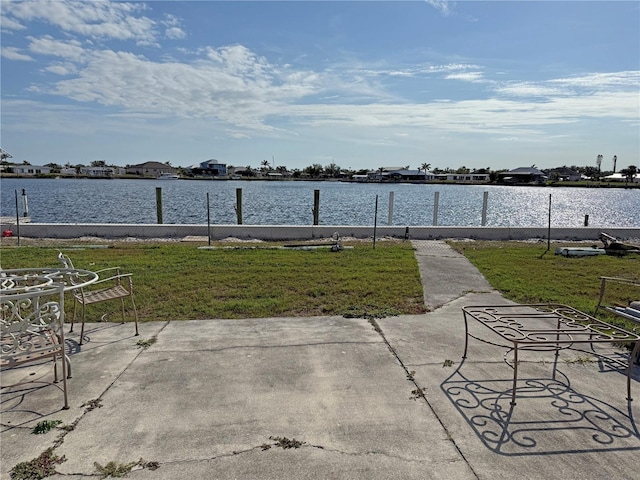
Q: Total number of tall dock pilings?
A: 6